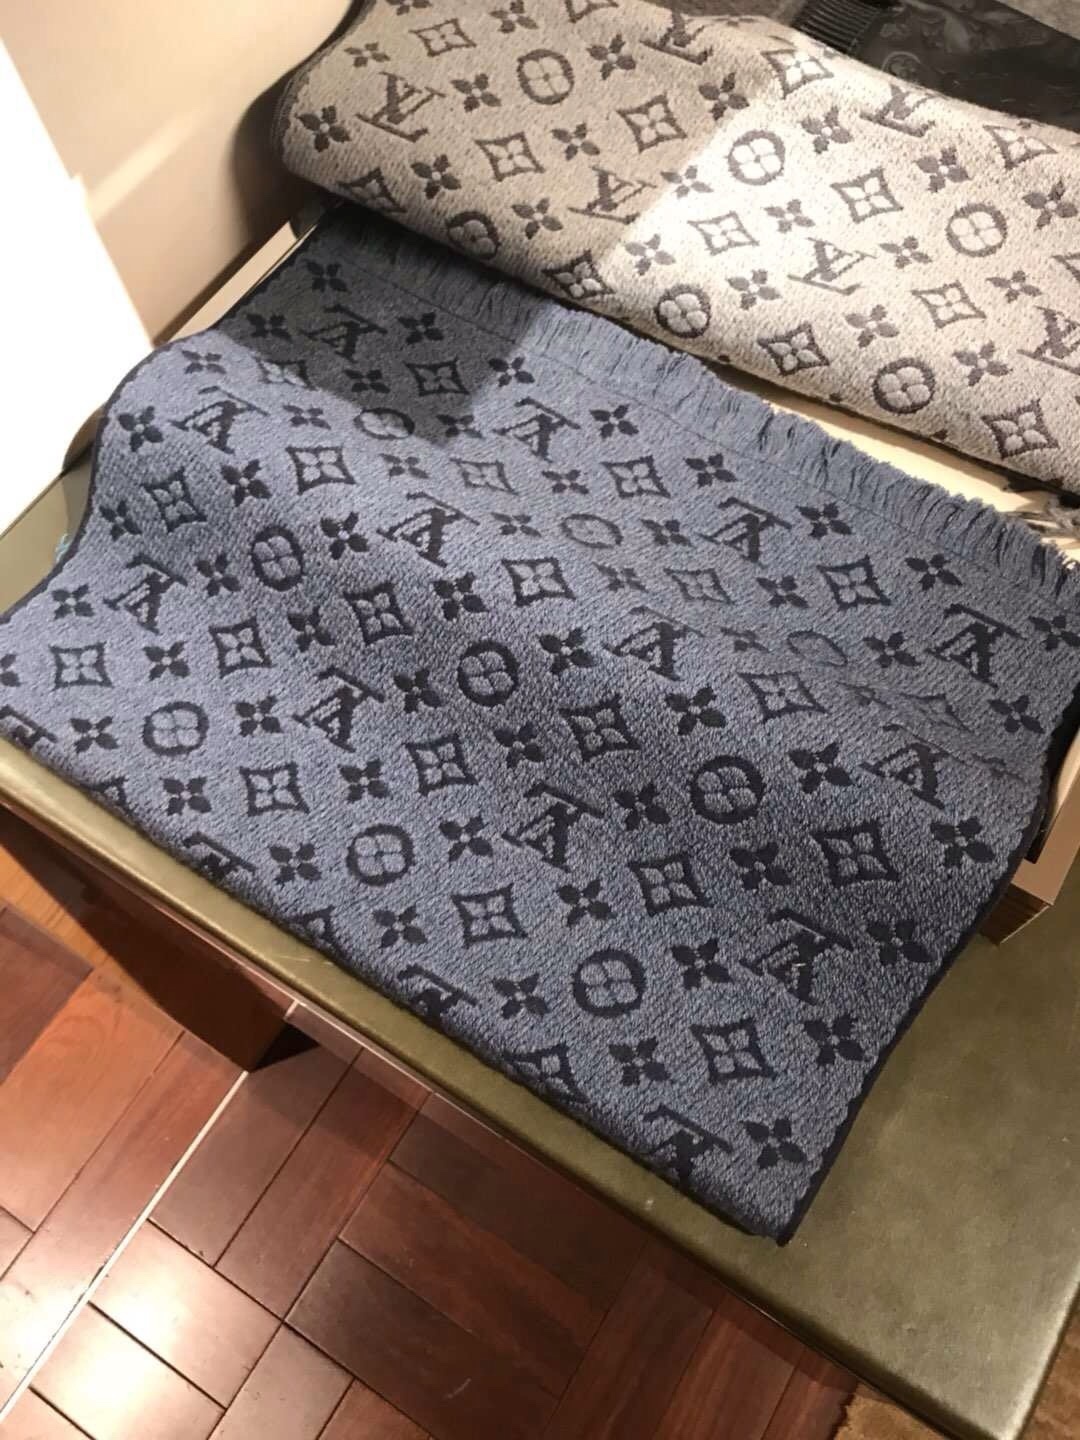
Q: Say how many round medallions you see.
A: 15